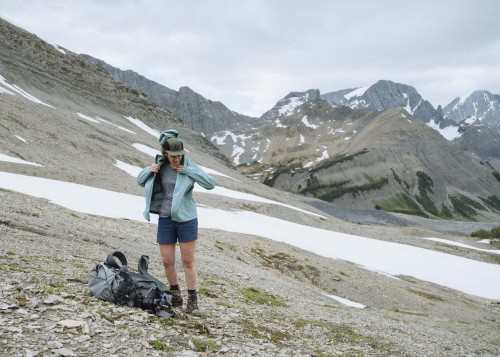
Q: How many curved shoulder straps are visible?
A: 2